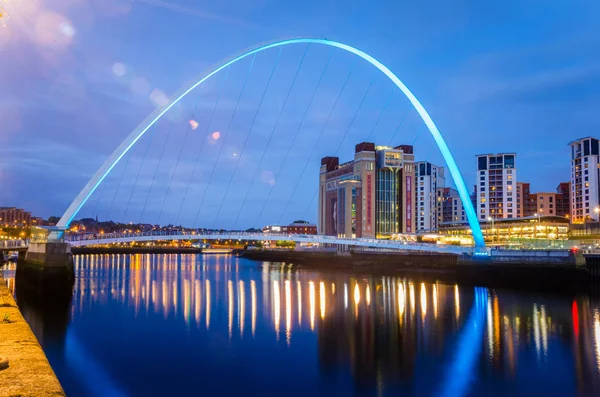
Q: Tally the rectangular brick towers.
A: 3